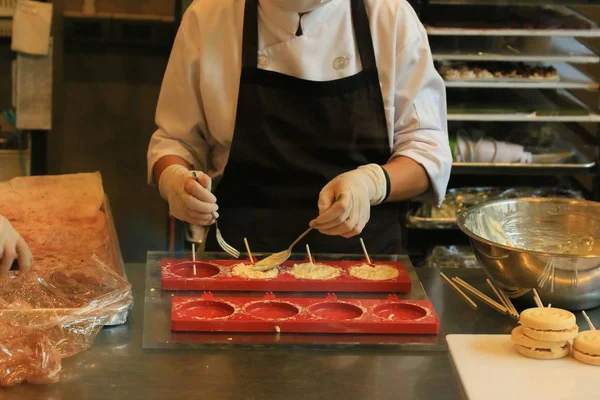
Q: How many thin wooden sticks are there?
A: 14